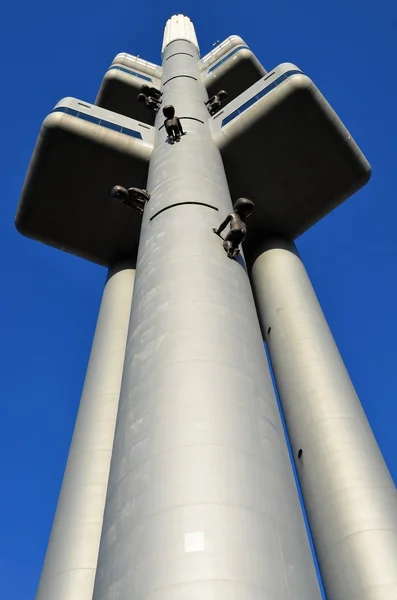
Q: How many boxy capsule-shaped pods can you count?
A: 4